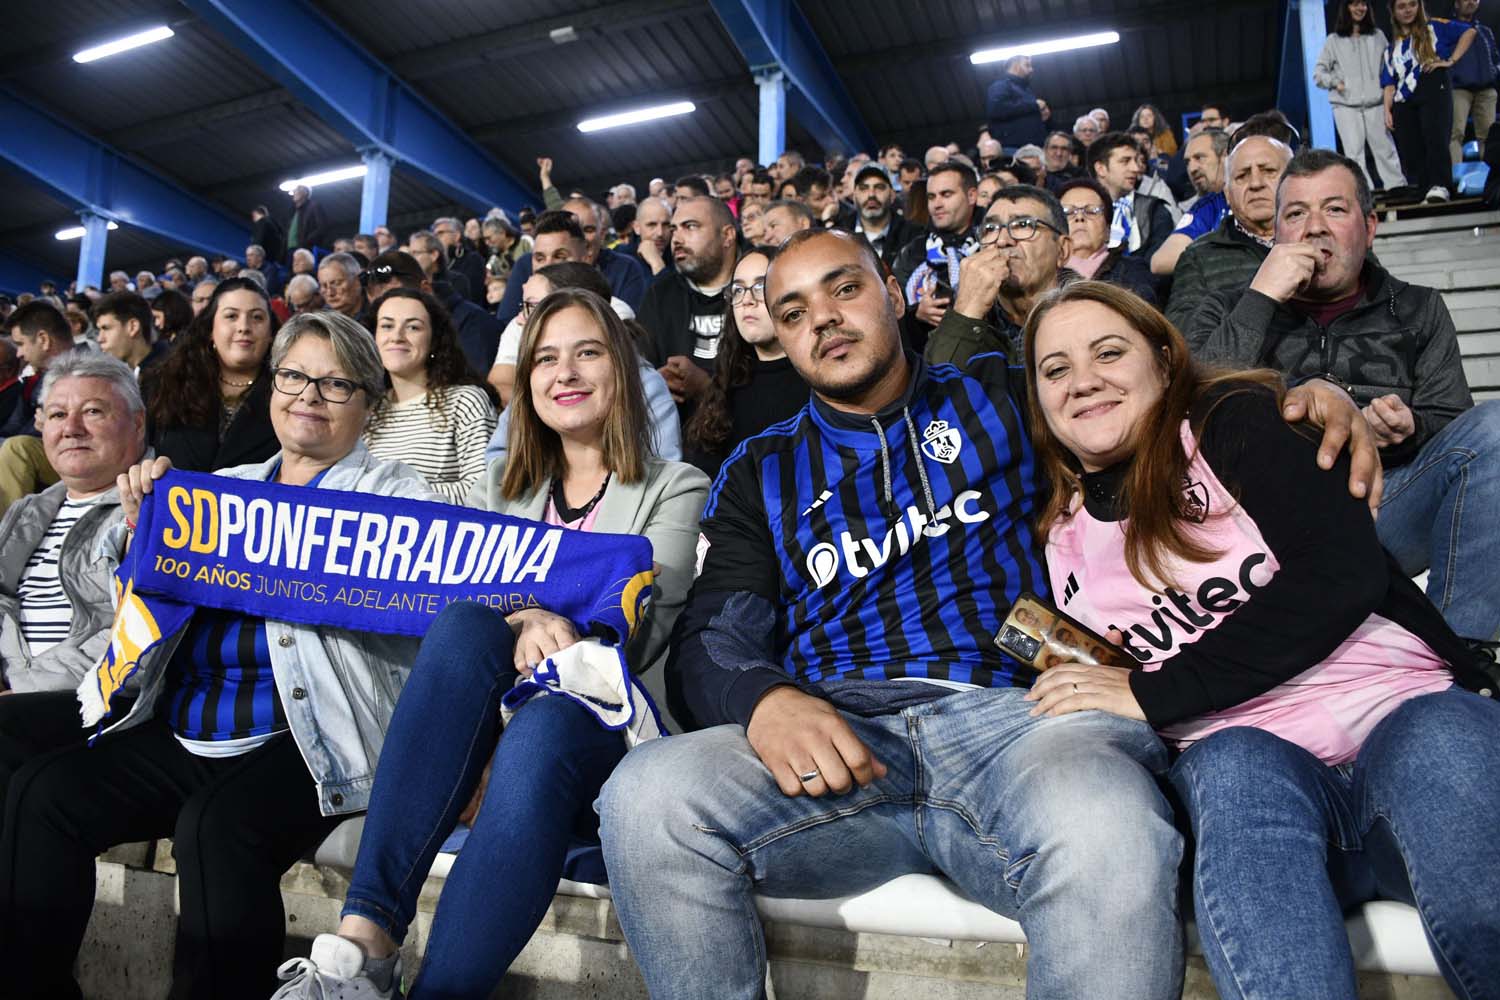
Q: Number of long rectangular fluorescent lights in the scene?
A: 5